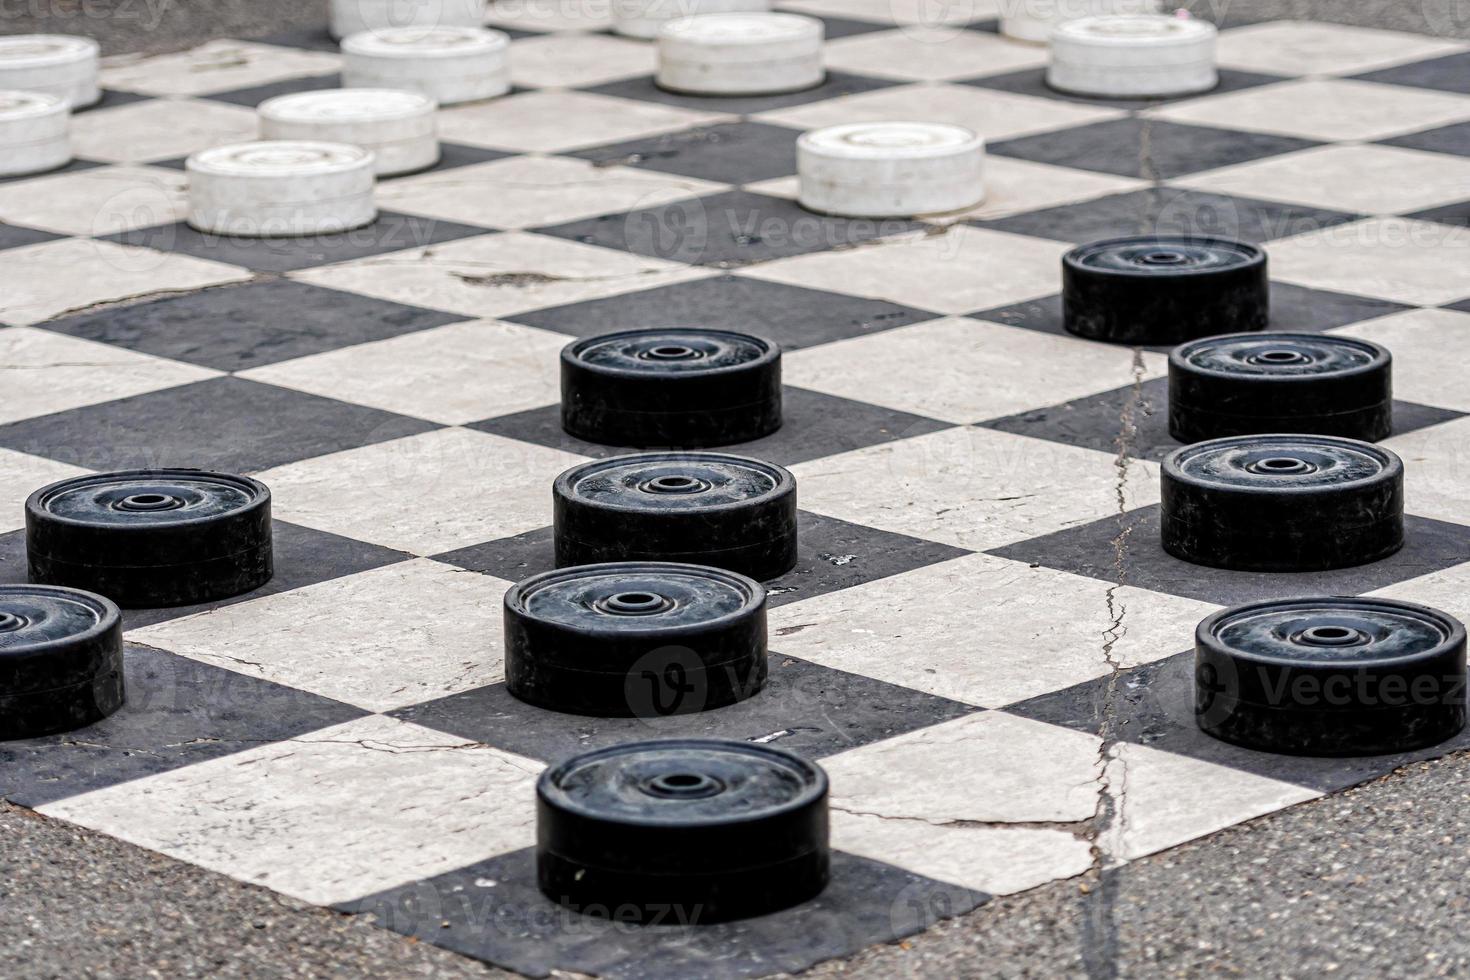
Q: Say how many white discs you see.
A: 11